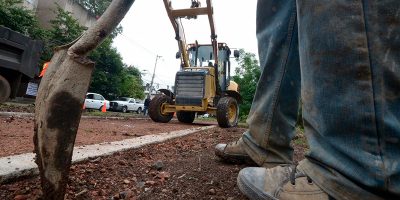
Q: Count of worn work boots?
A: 2